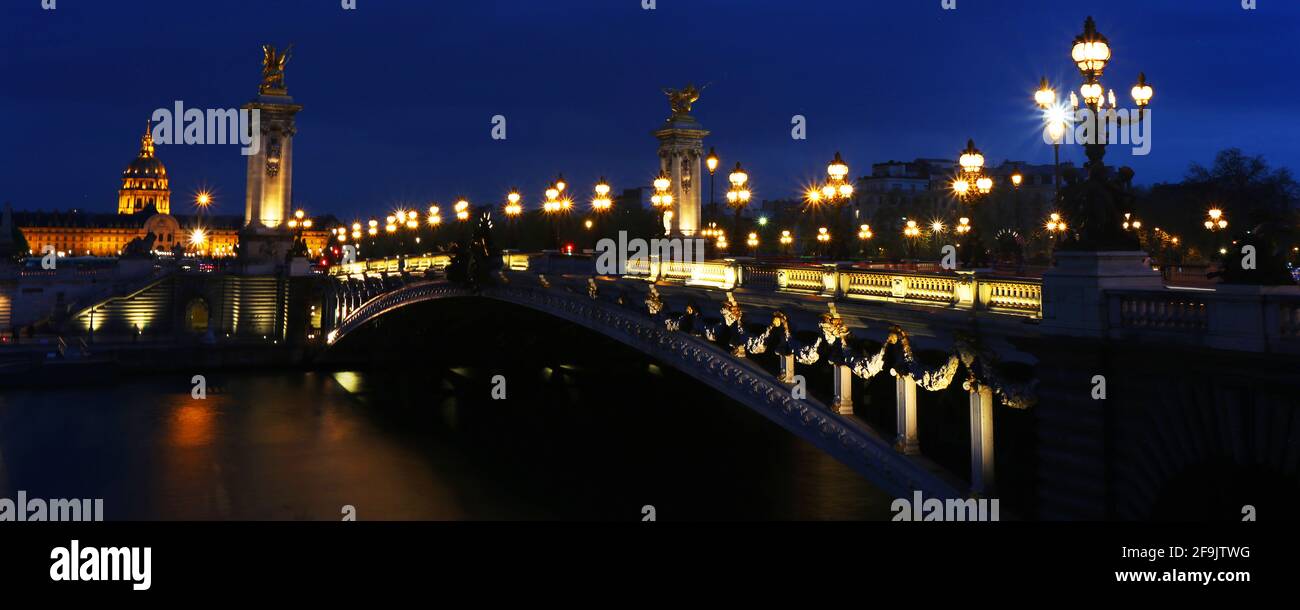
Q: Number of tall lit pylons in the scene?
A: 2